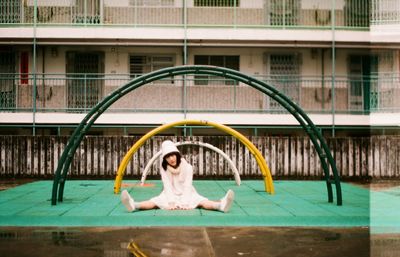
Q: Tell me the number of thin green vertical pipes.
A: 3